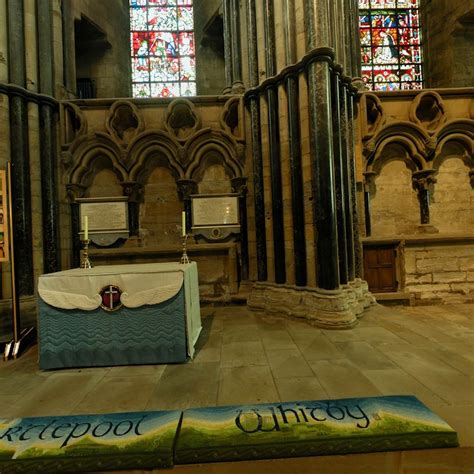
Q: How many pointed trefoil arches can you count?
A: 5